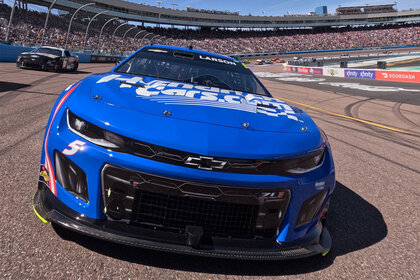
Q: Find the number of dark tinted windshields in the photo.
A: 2